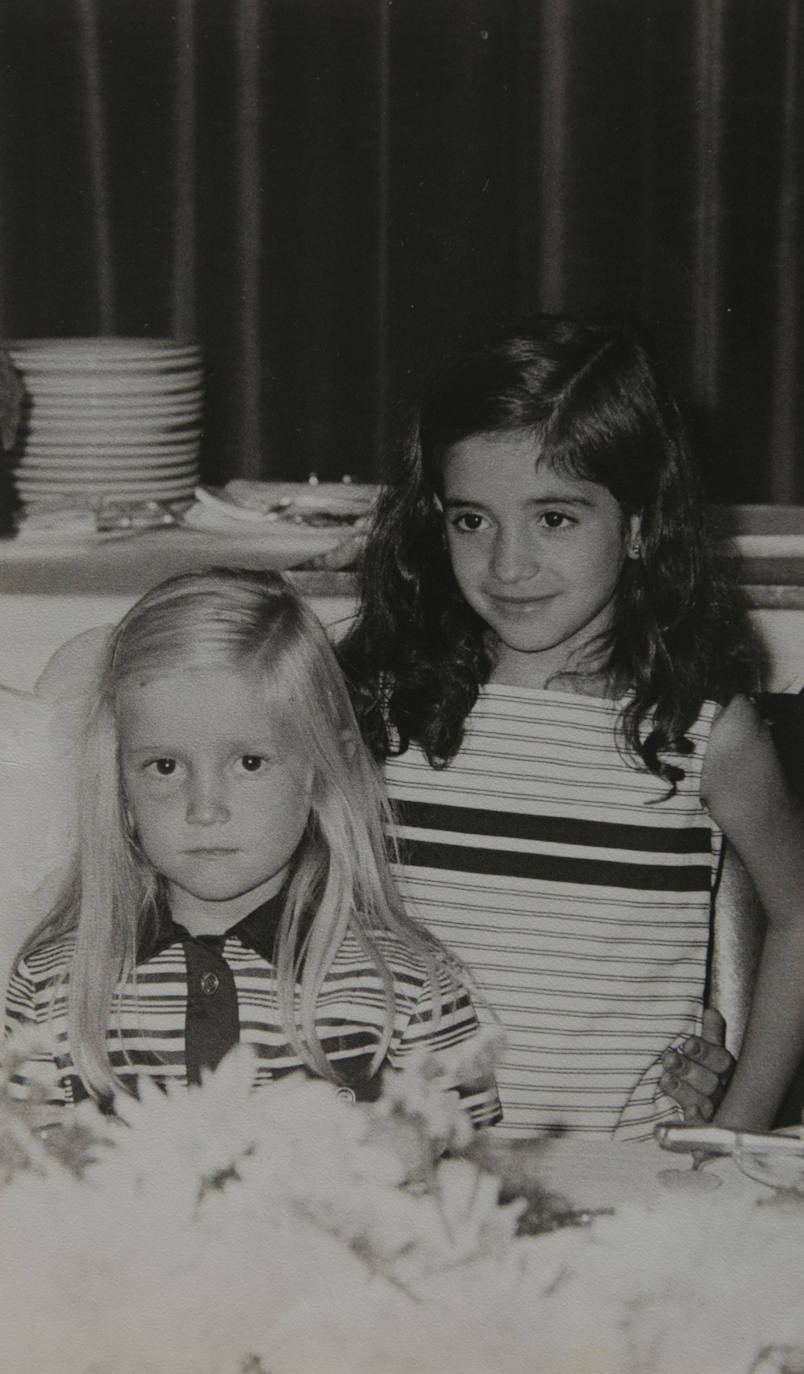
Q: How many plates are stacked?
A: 13